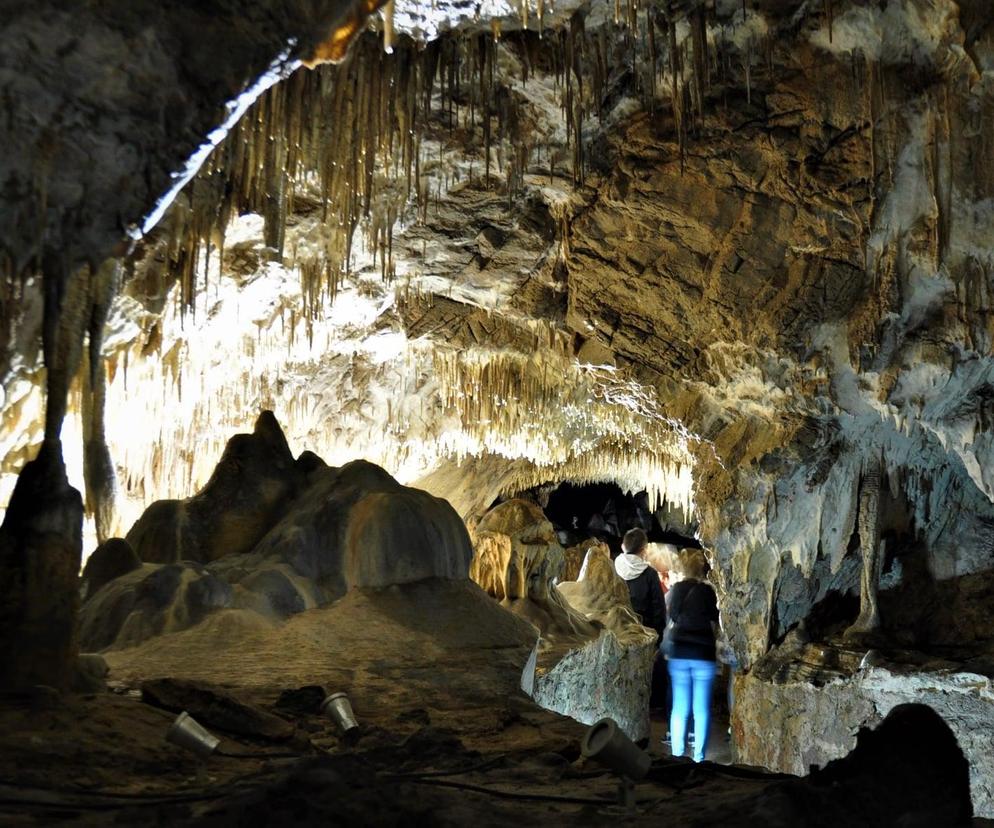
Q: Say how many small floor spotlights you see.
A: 3